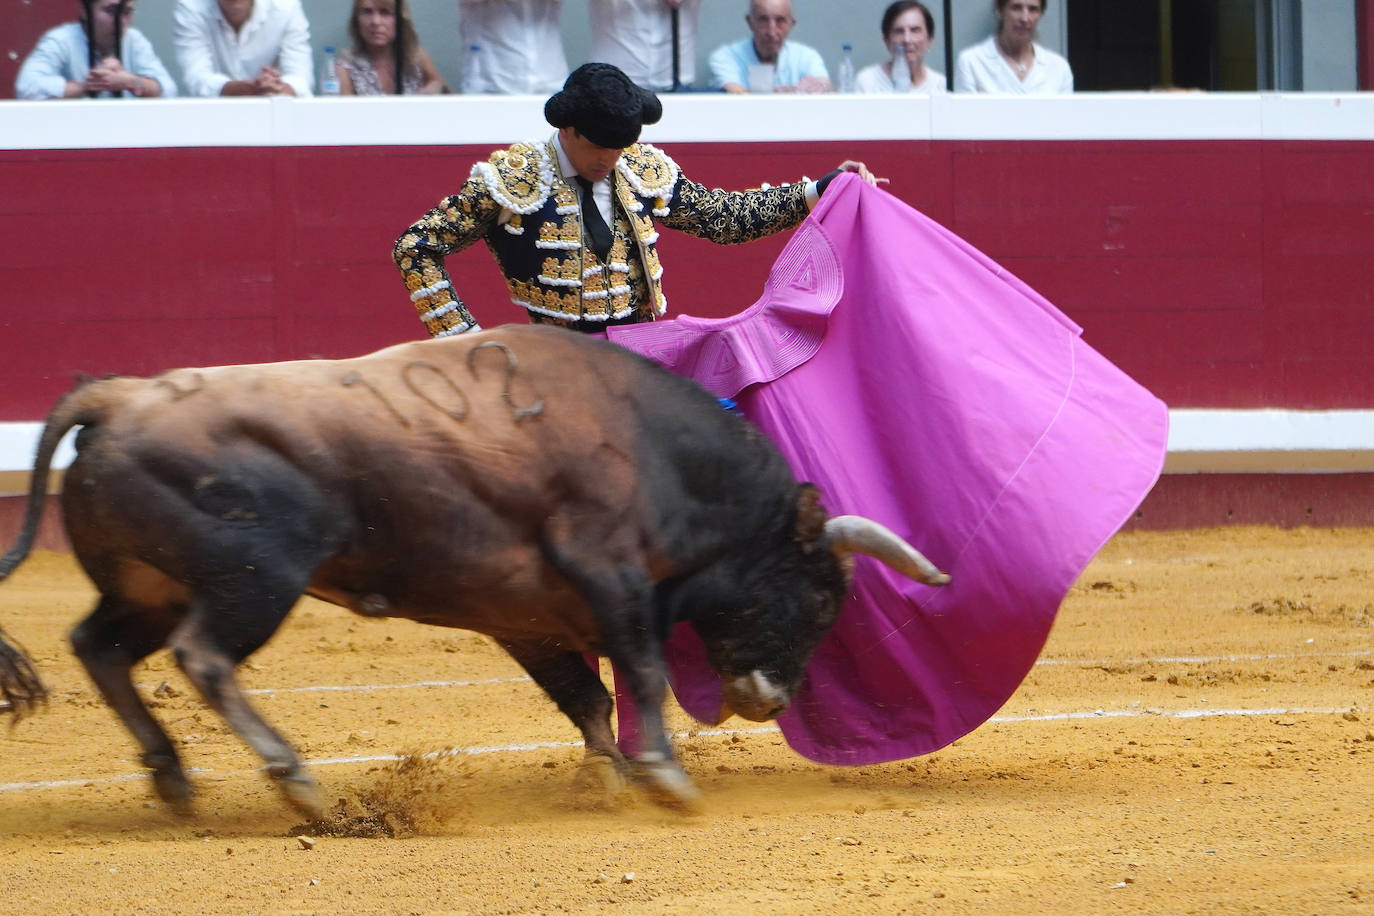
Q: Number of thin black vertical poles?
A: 5